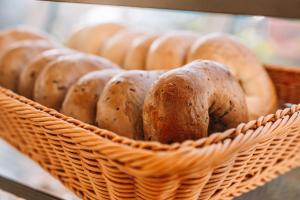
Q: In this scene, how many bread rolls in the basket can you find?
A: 12